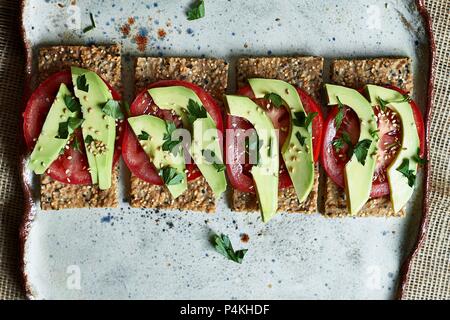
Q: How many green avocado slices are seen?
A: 8